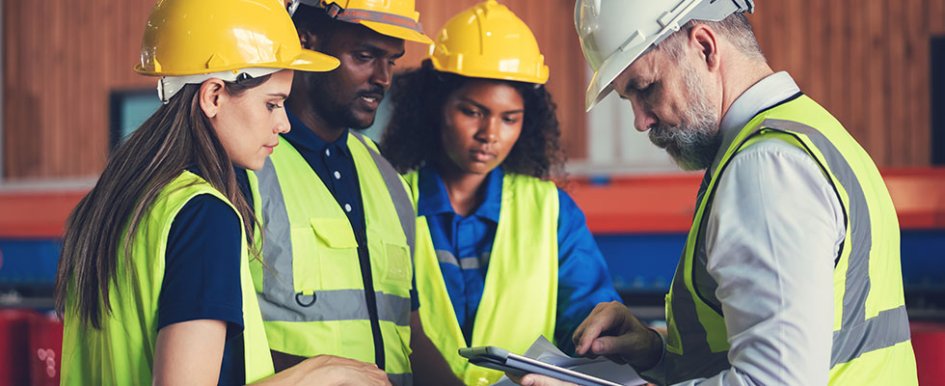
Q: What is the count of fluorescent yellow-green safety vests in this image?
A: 4